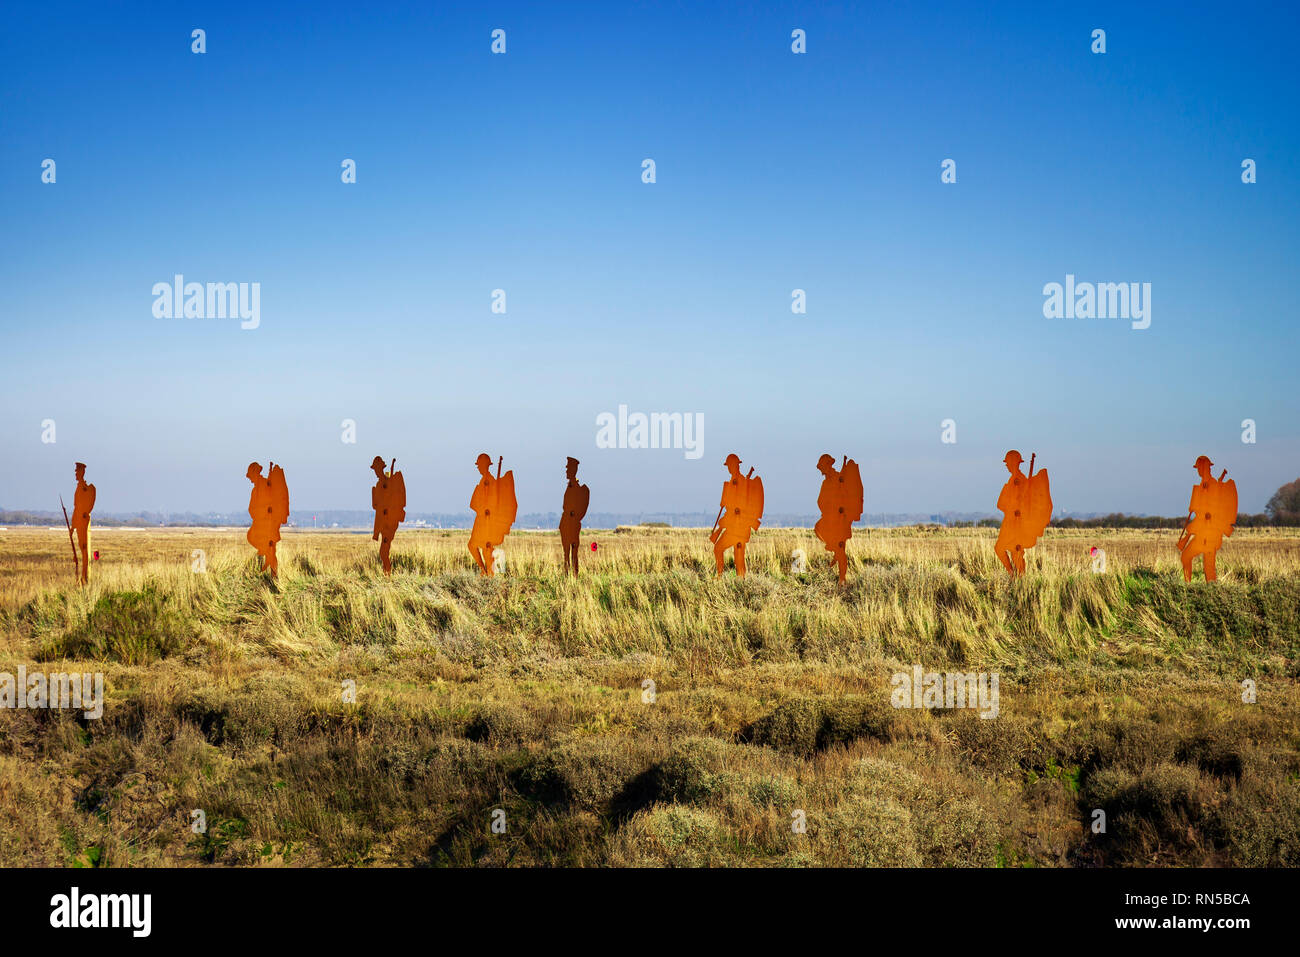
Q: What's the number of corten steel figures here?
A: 9